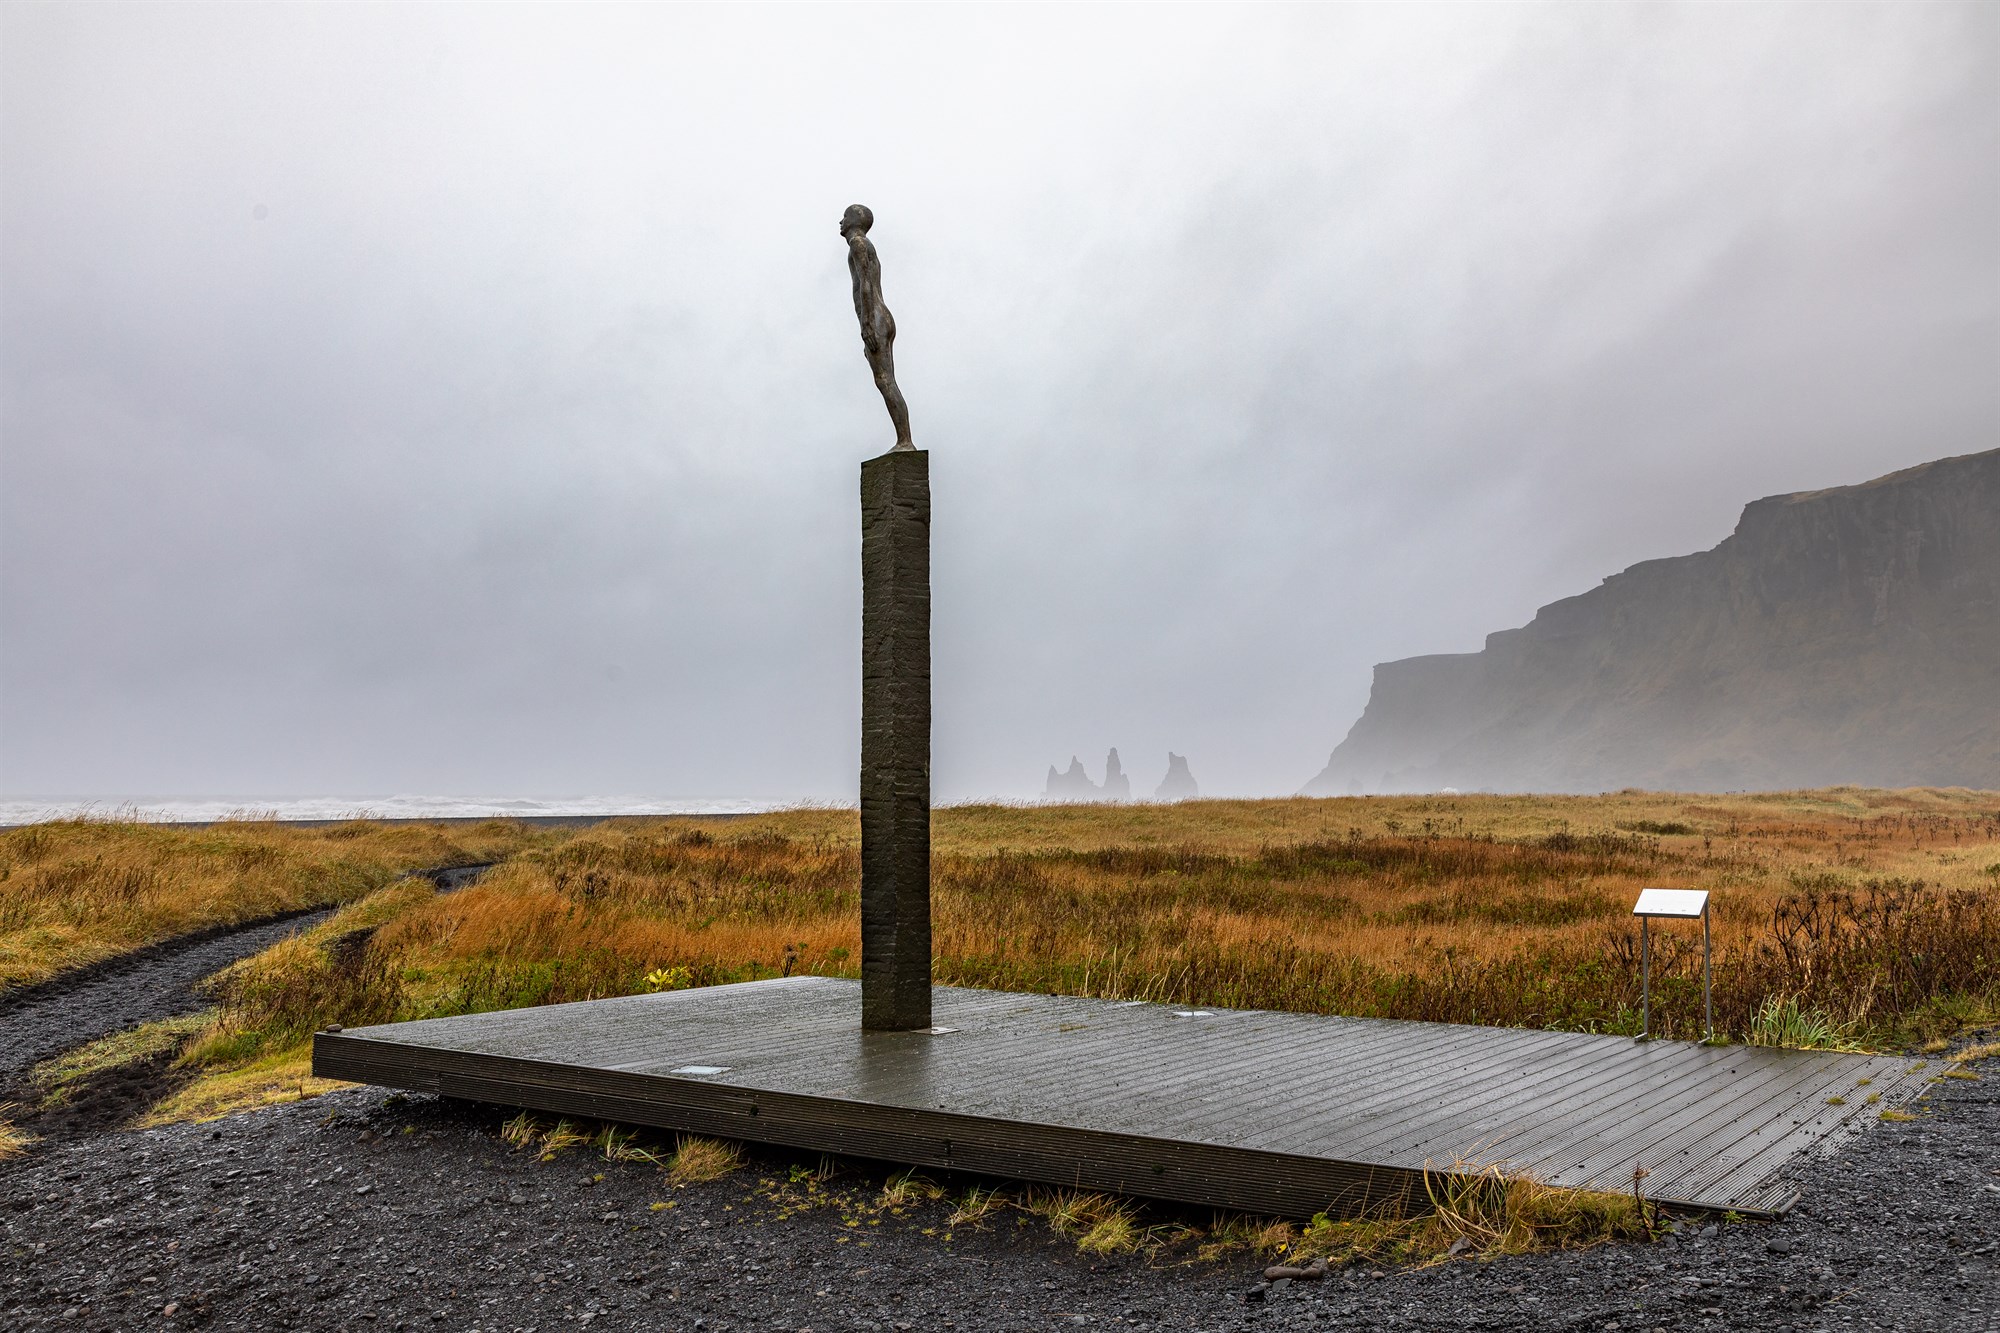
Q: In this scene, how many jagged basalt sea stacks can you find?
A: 3